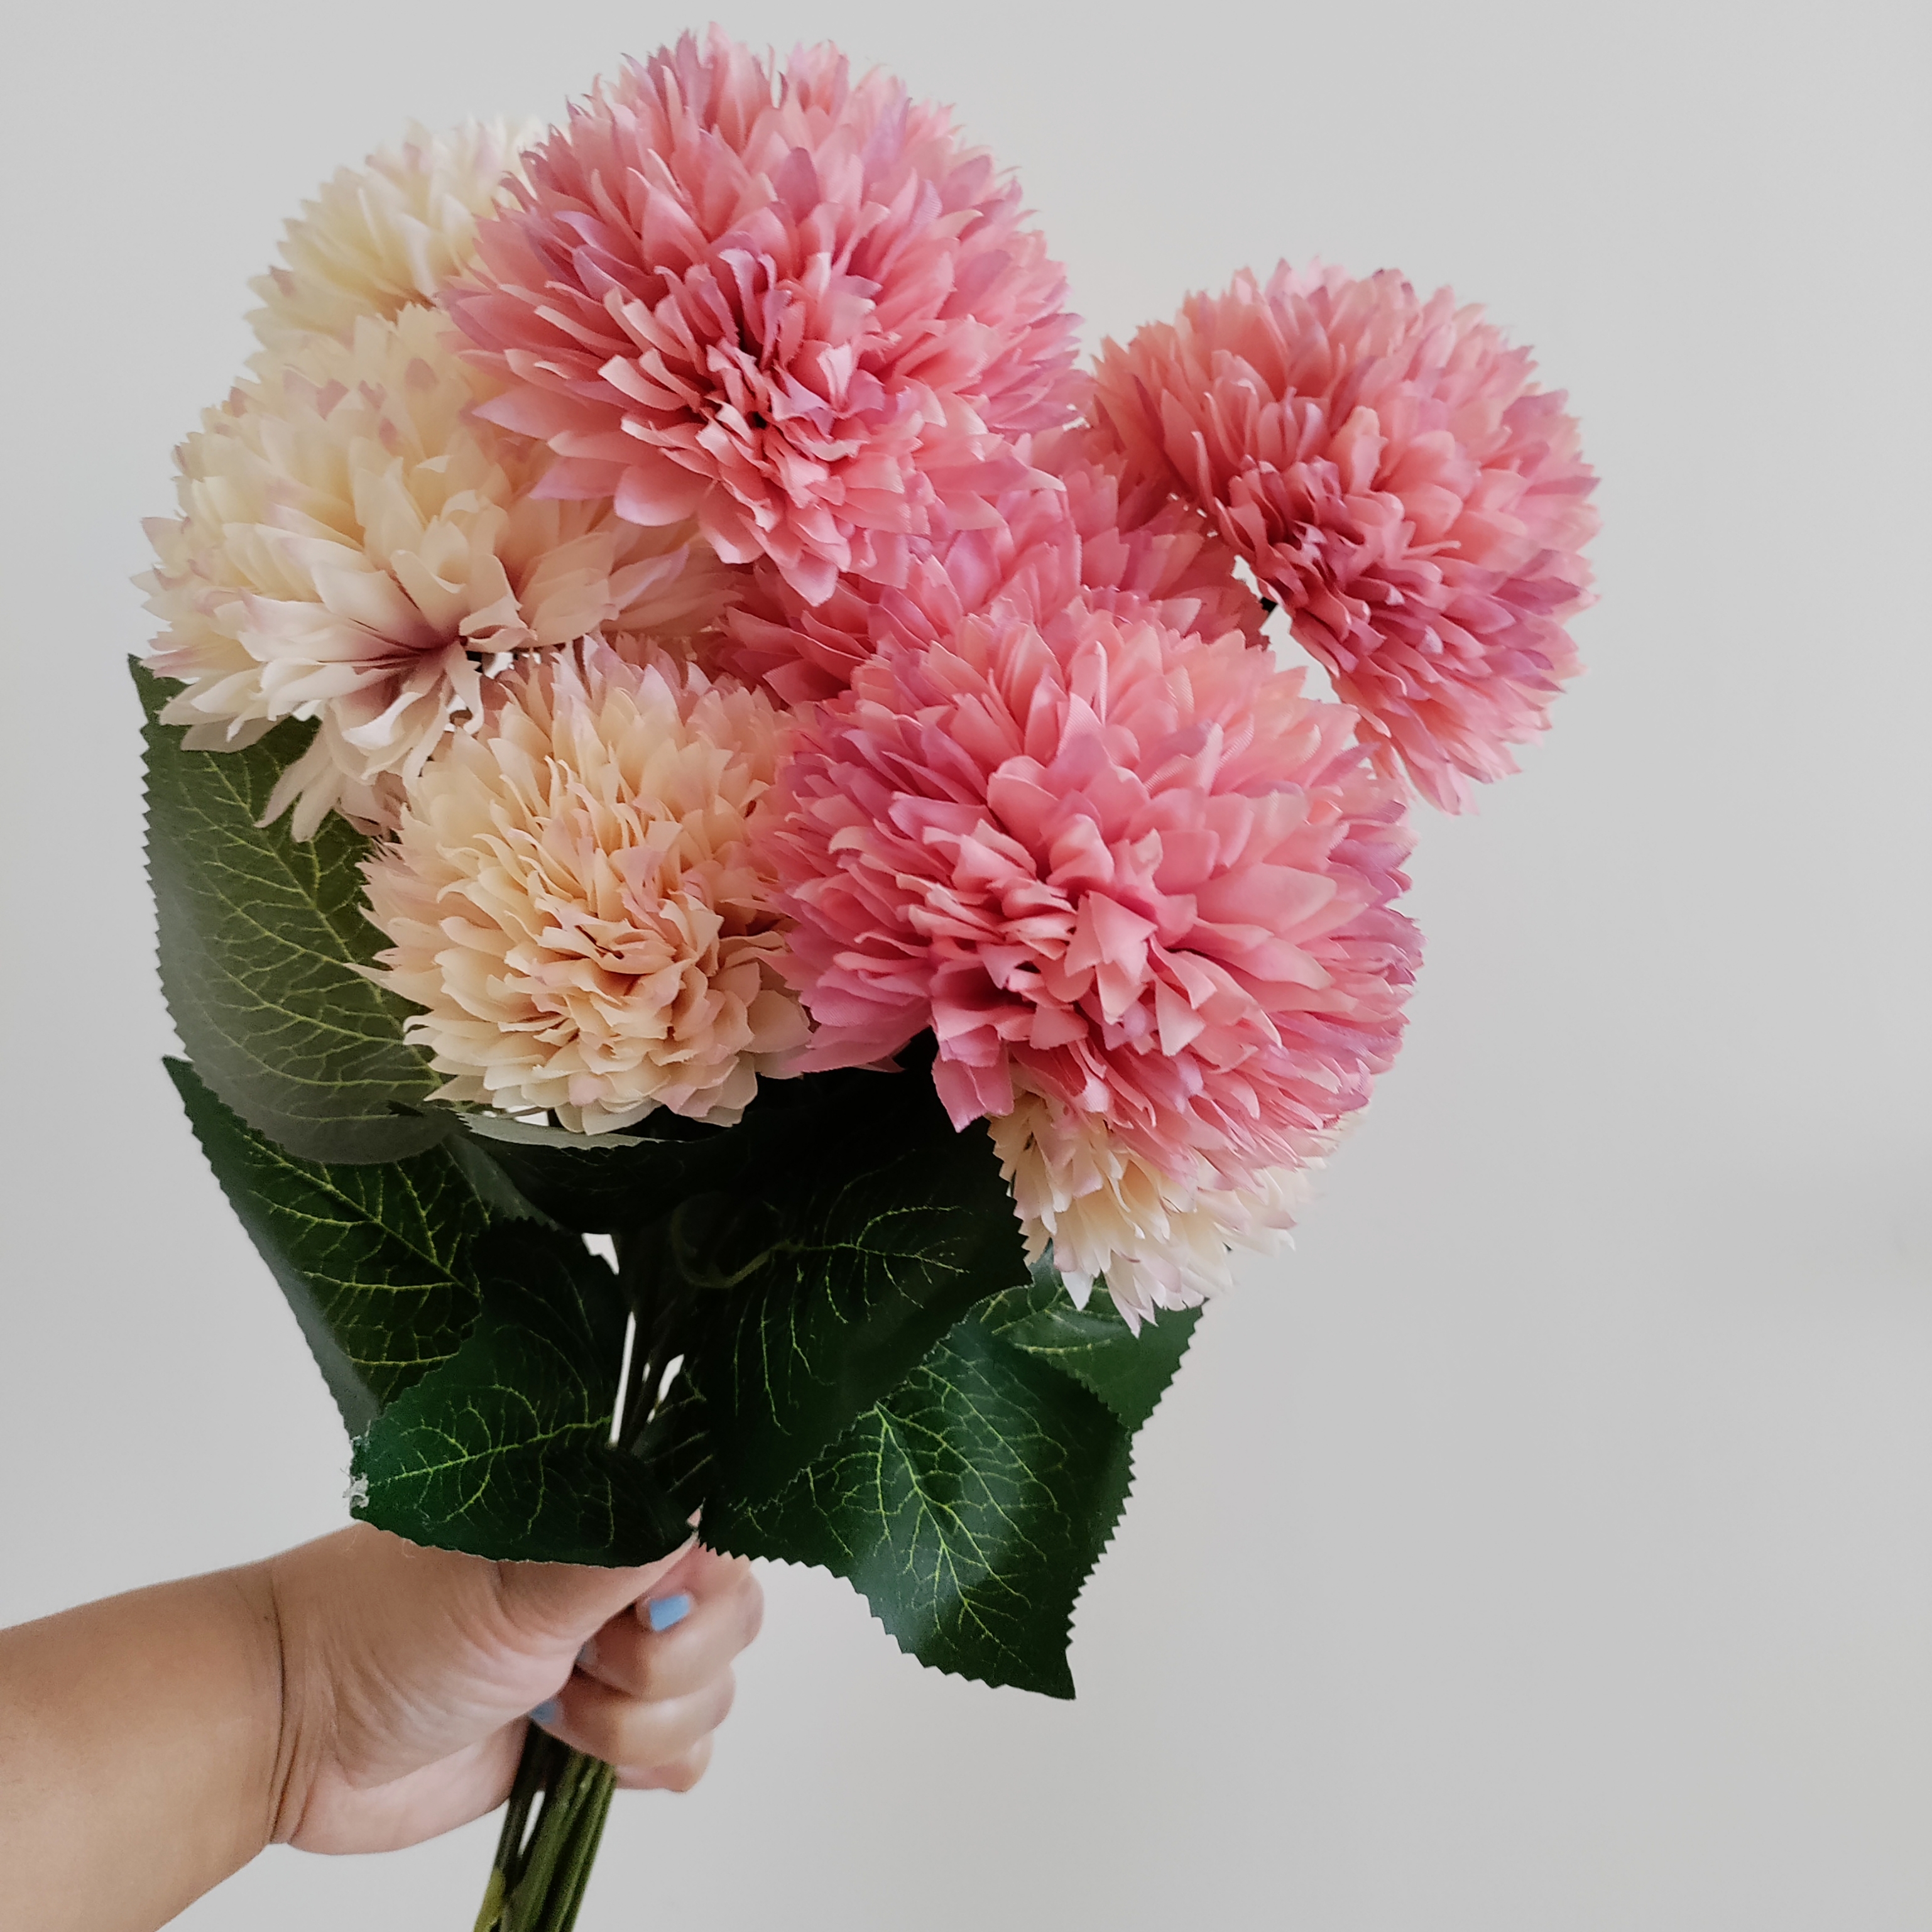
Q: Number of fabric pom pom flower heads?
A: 8